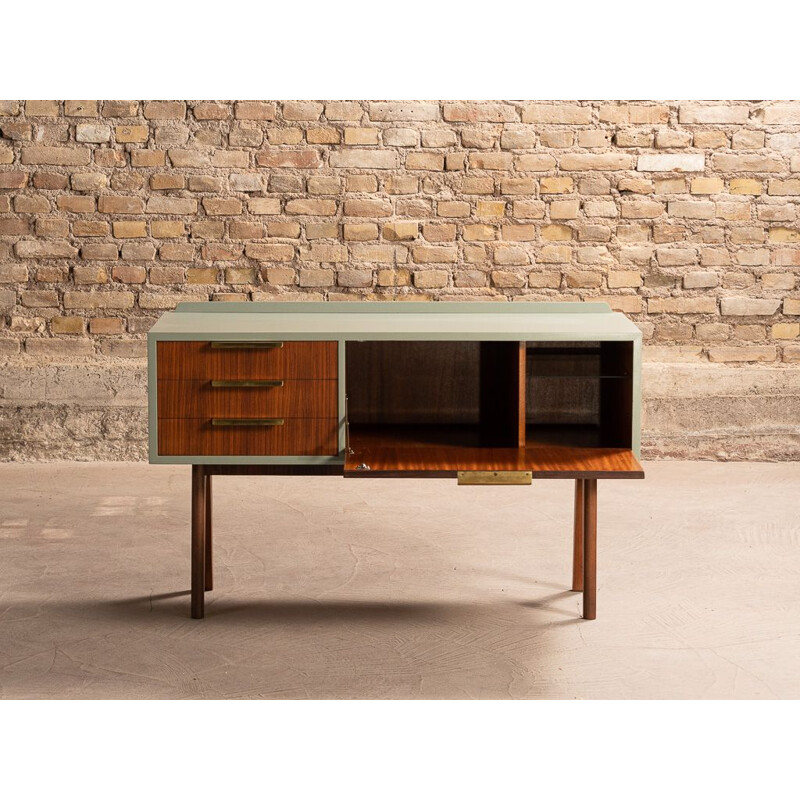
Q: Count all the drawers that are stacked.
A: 3